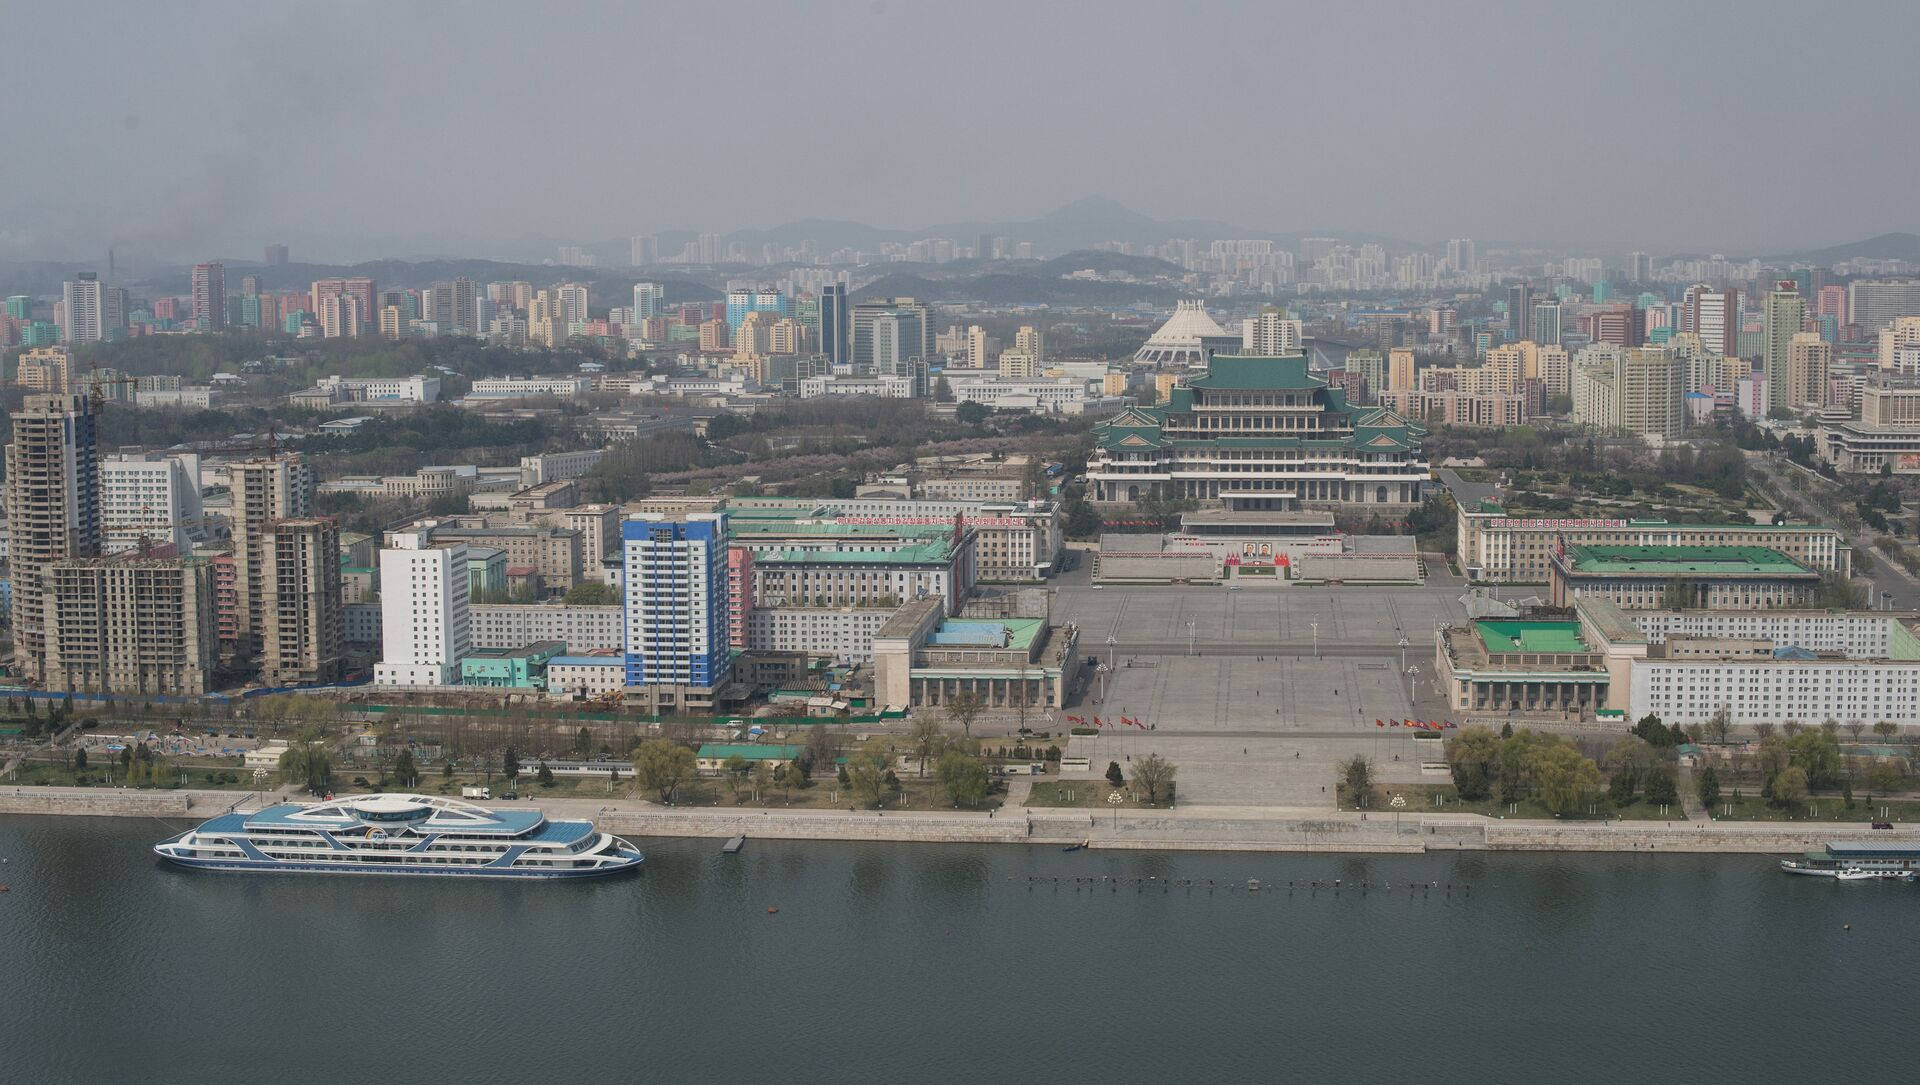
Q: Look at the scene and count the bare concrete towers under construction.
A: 4